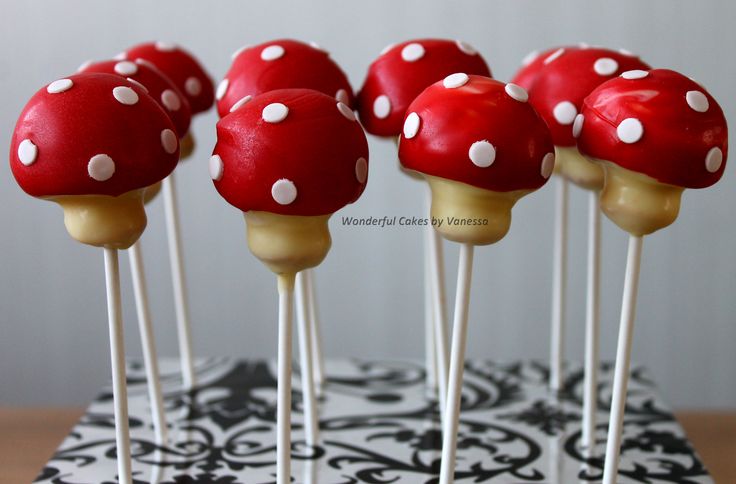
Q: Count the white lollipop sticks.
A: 12